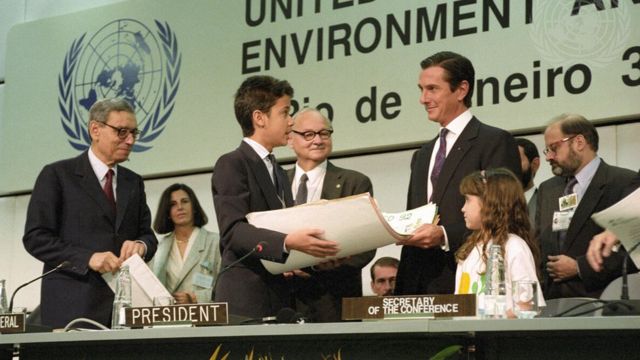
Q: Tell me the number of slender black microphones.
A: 3